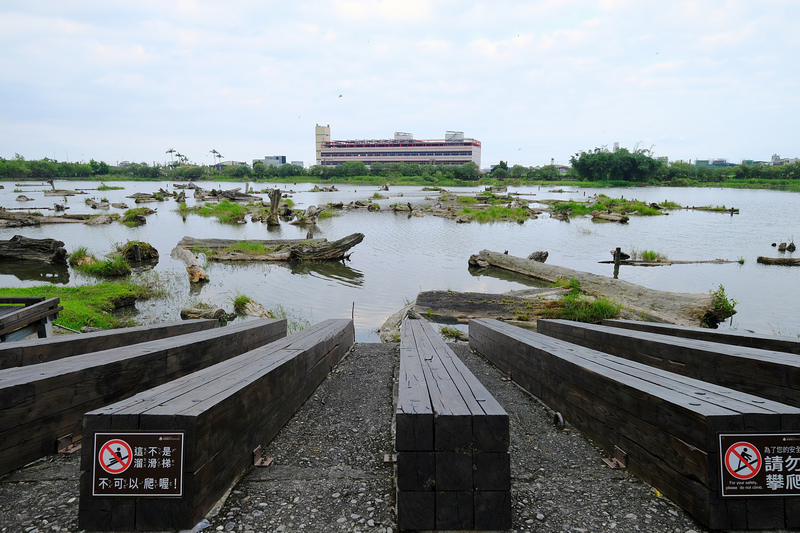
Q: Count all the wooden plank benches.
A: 7